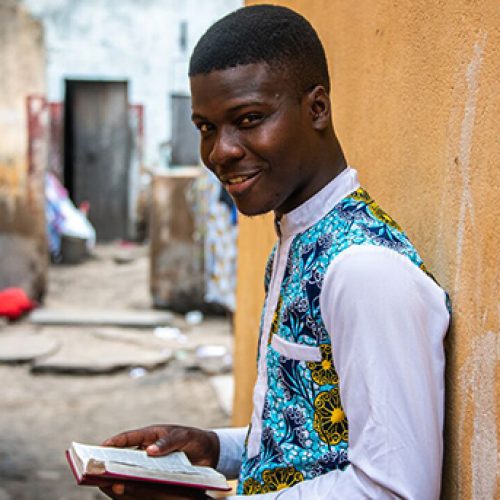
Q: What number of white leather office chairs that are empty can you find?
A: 0